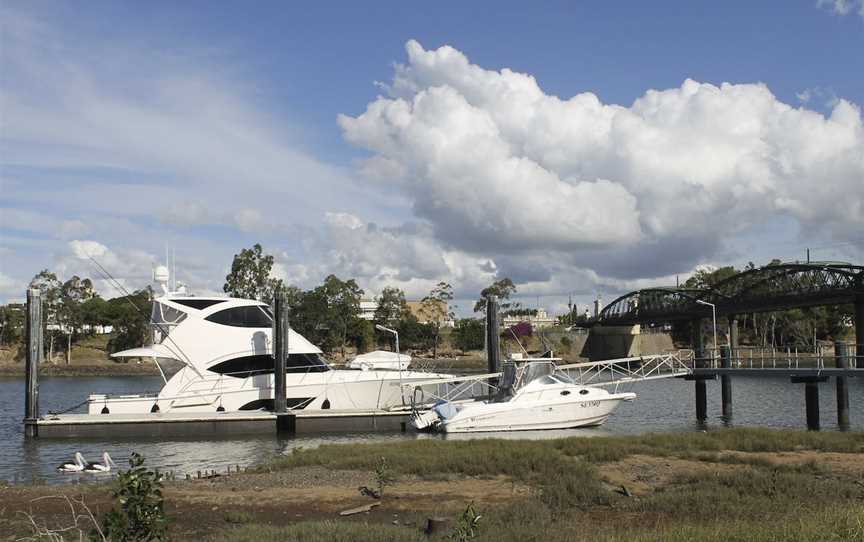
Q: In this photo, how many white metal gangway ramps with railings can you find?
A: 1